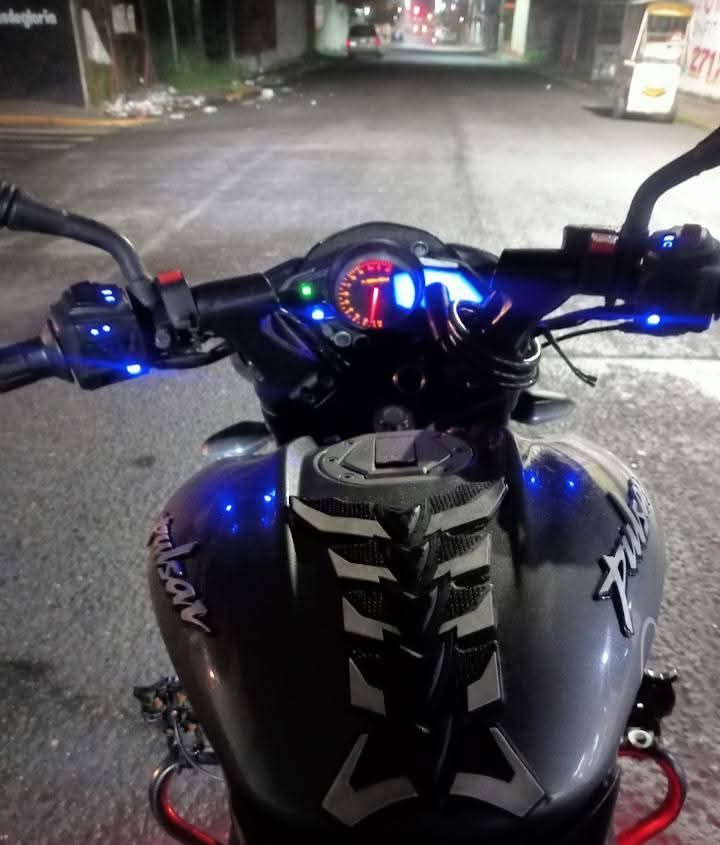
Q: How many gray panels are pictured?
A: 10